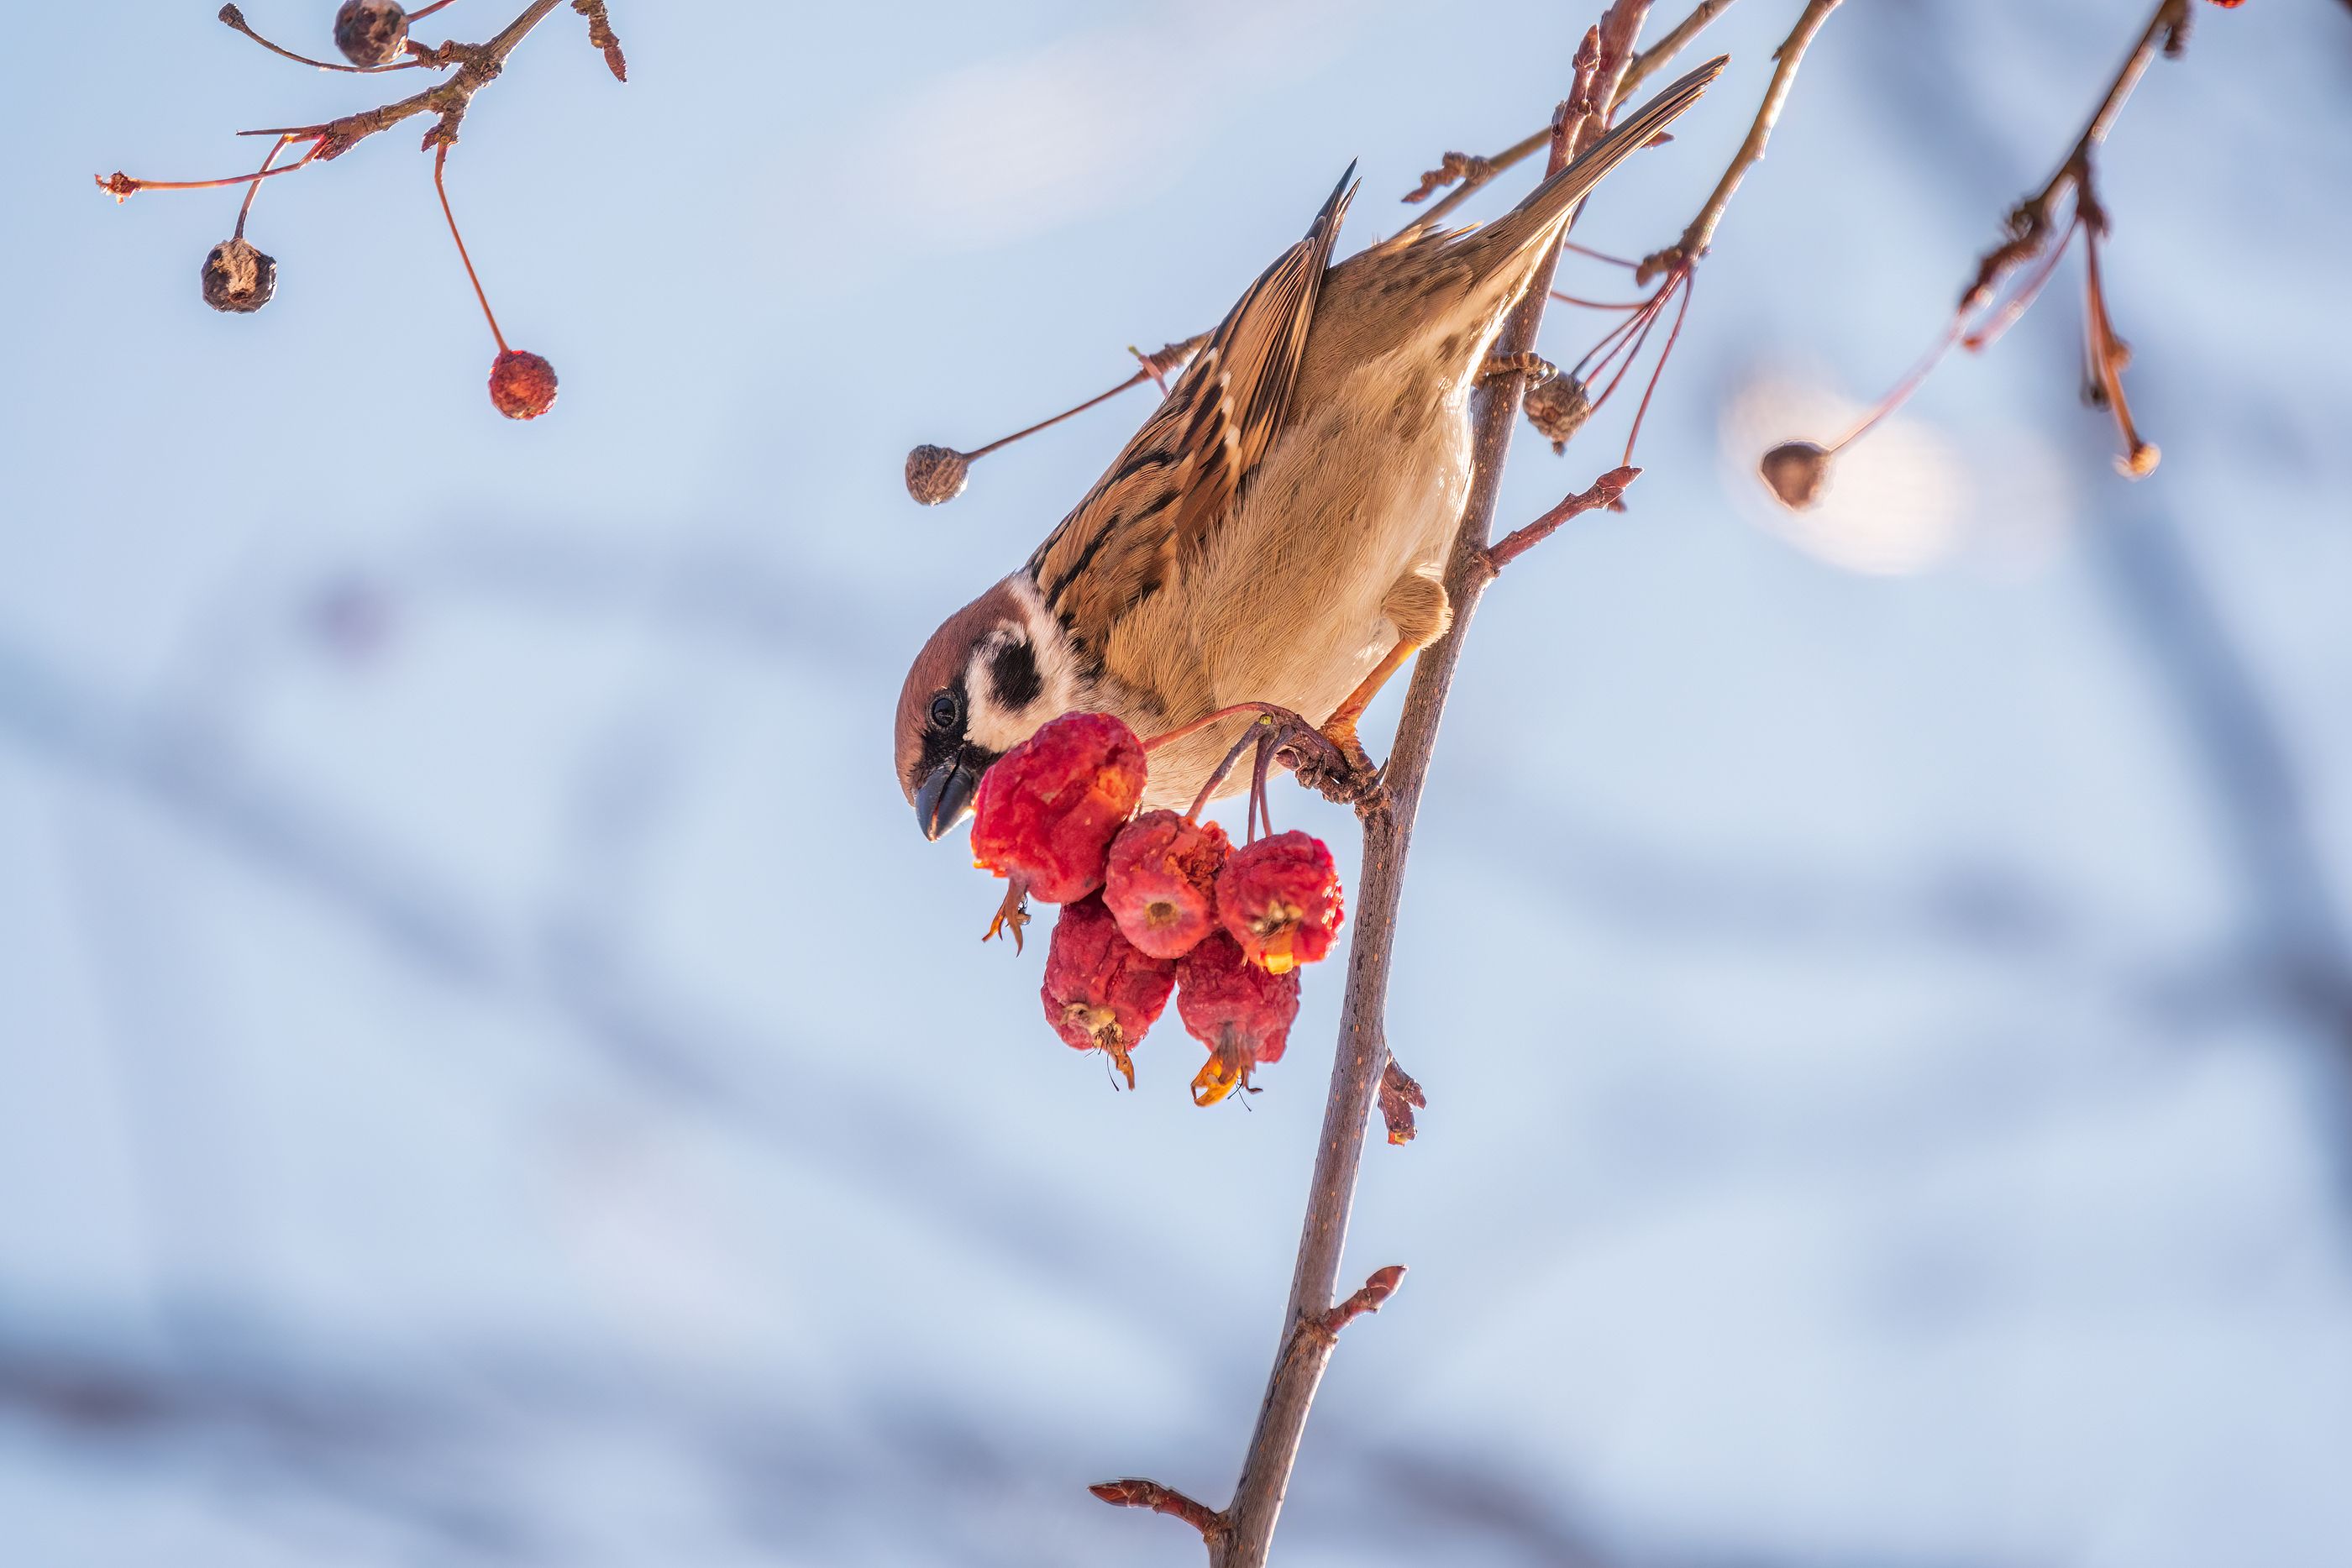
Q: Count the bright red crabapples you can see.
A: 5